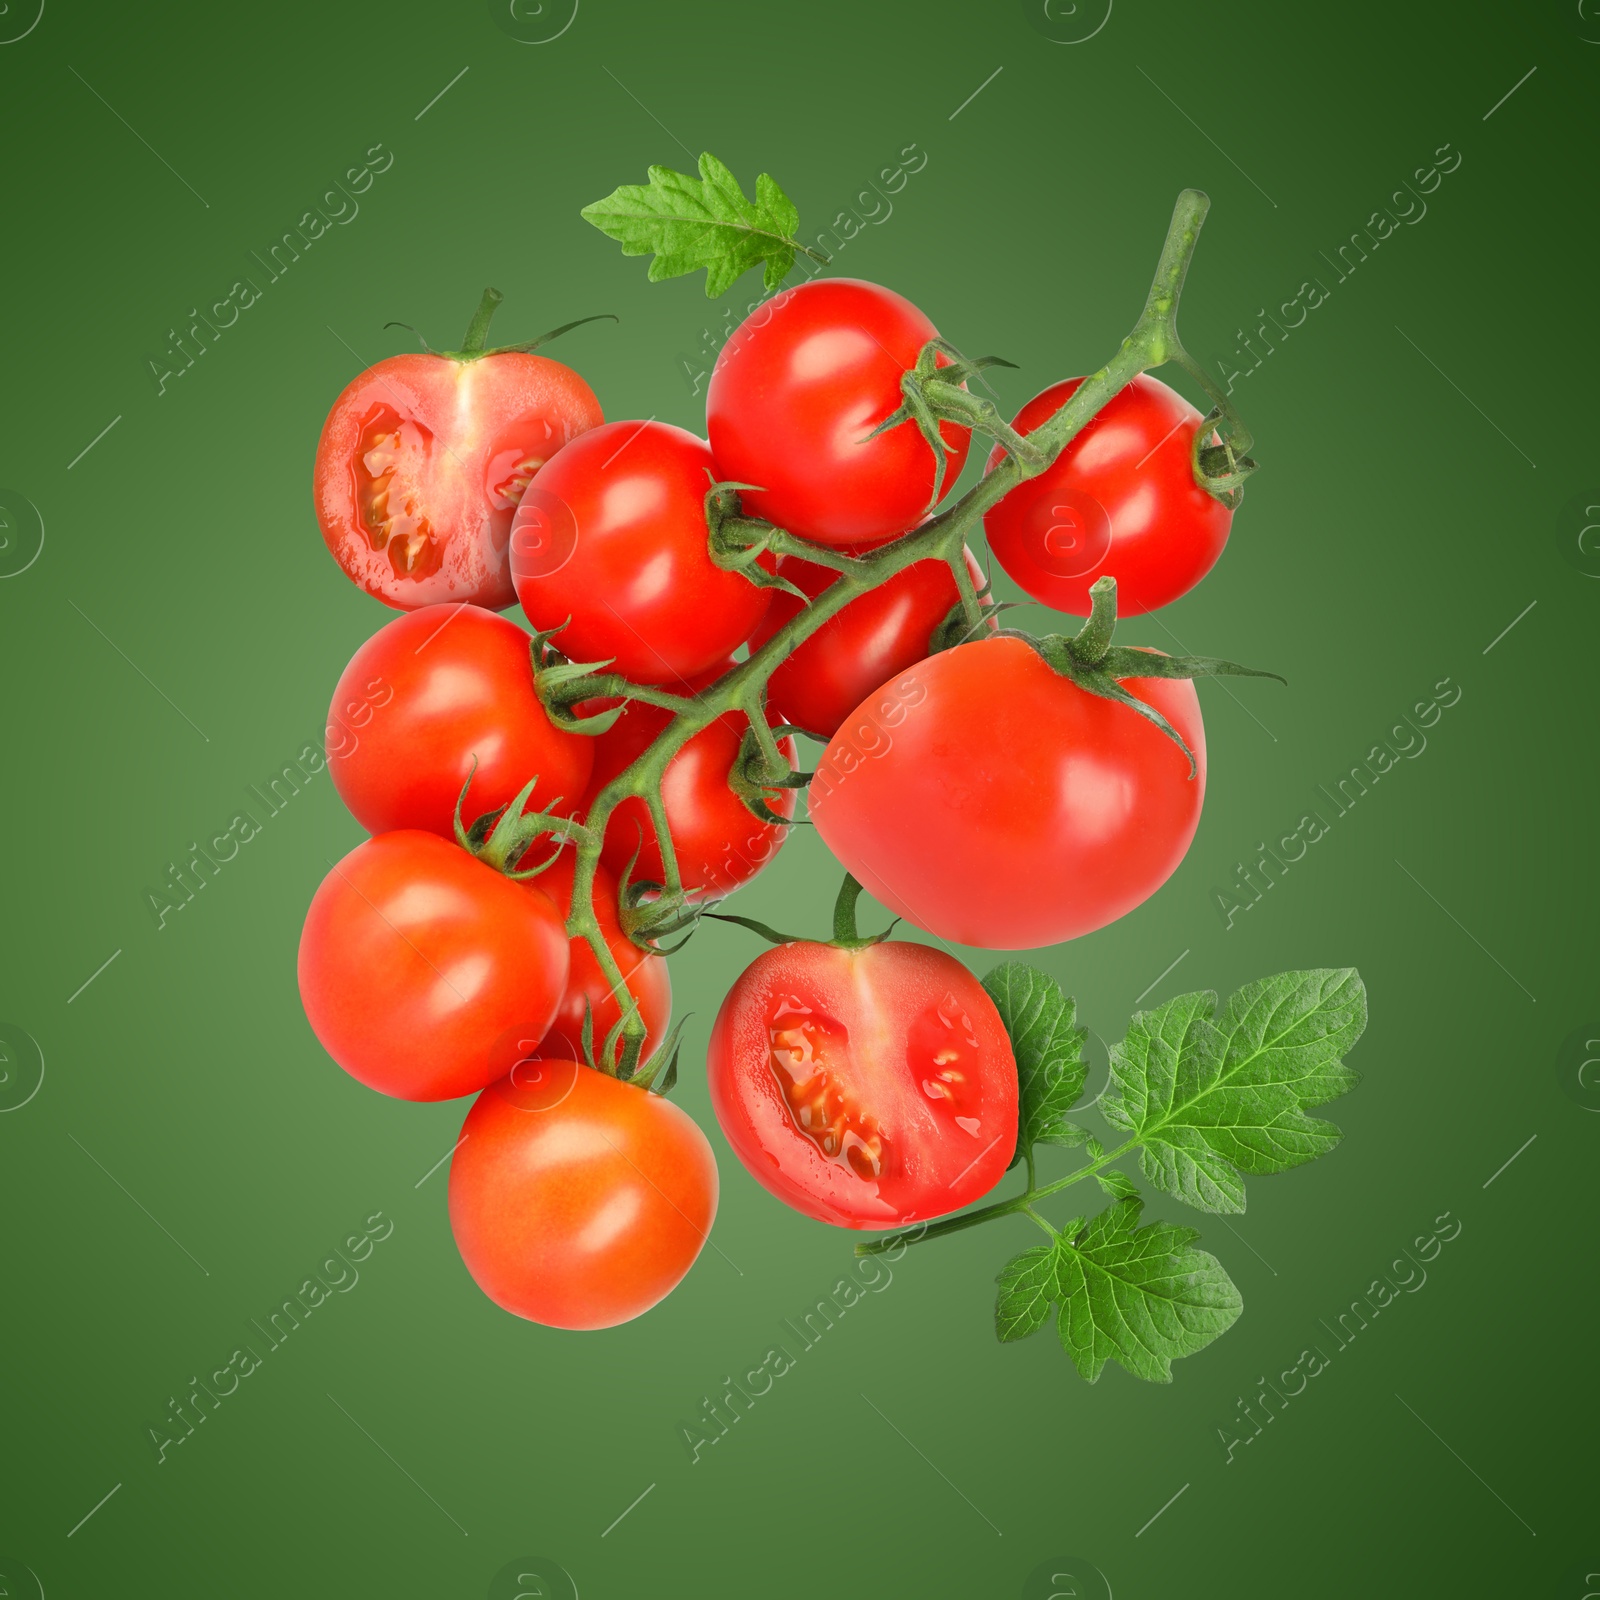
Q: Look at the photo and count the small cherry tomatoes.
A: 9